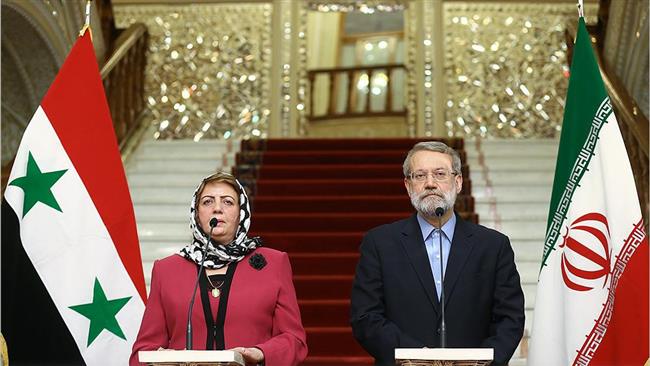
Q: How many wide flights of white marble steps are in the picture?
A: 1